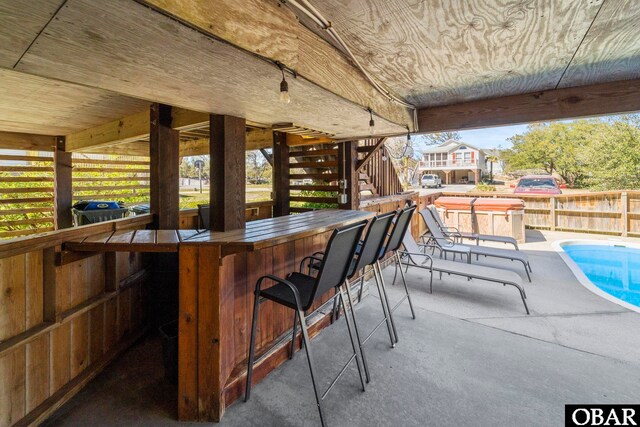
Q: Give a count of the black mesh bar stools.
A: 3